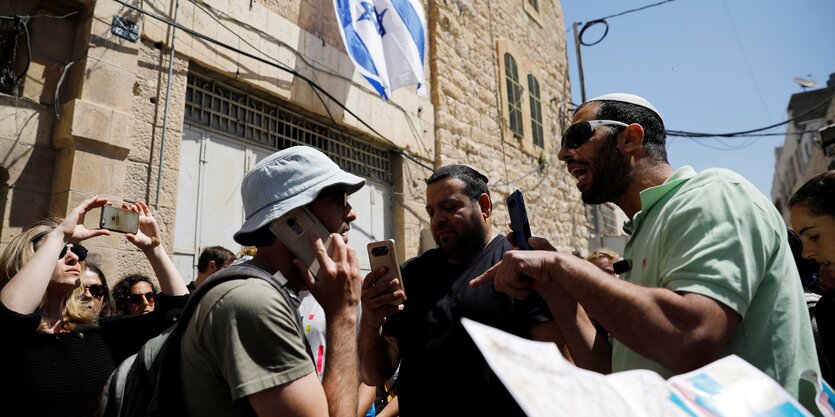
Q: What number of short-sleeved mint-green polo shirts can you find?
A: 1